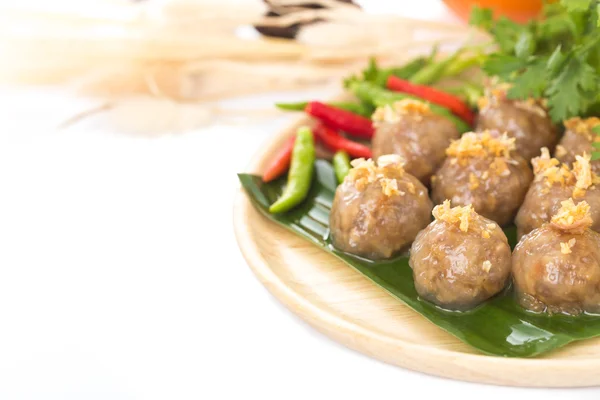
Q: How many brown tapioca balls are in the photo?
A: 8